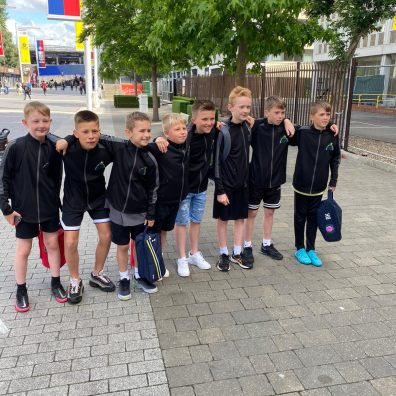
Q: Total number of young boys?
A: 8